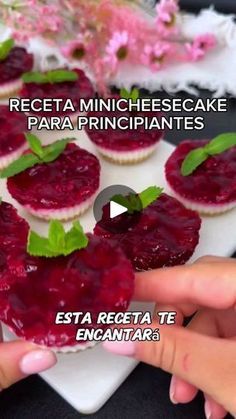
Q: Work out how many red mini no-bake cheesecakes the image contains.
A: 9